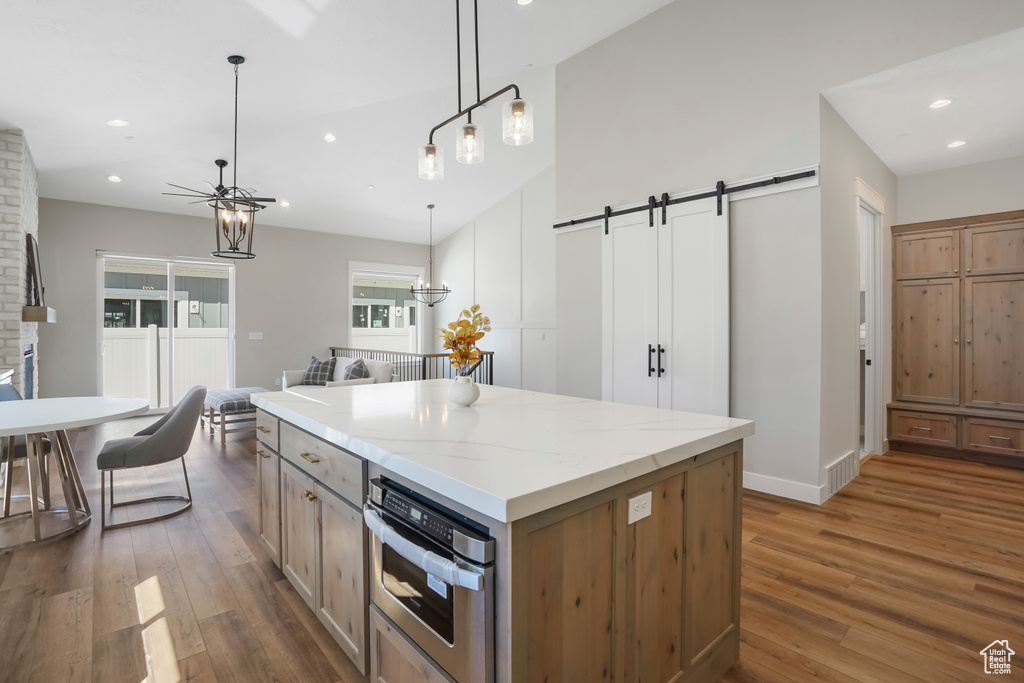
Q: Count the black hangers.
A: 4